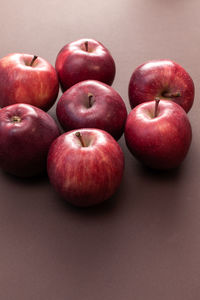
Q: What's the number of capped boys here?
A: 0